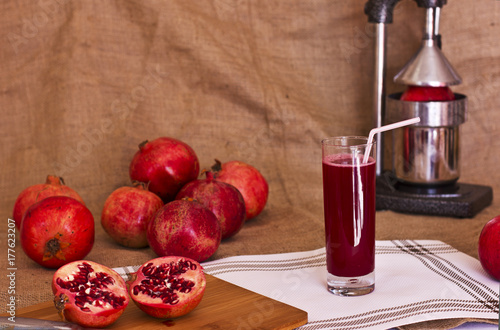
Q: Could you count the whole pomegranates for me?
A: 8